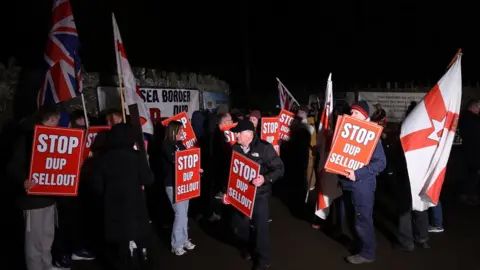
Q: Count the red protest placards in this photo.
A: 9